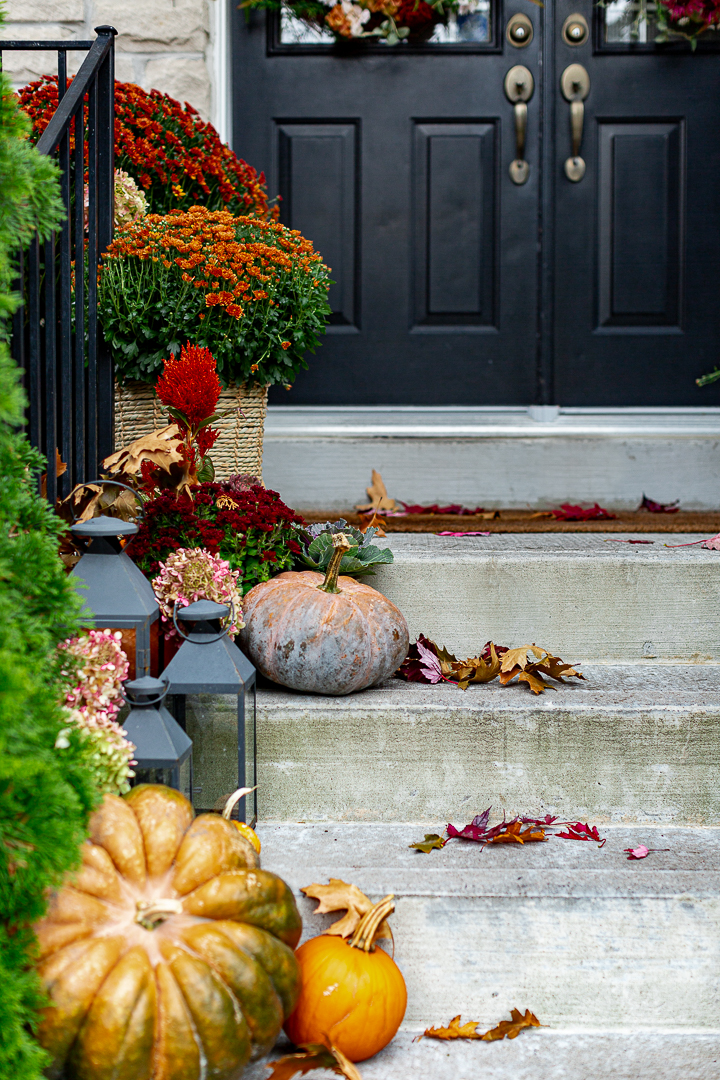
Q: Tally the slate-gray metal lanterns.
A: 3